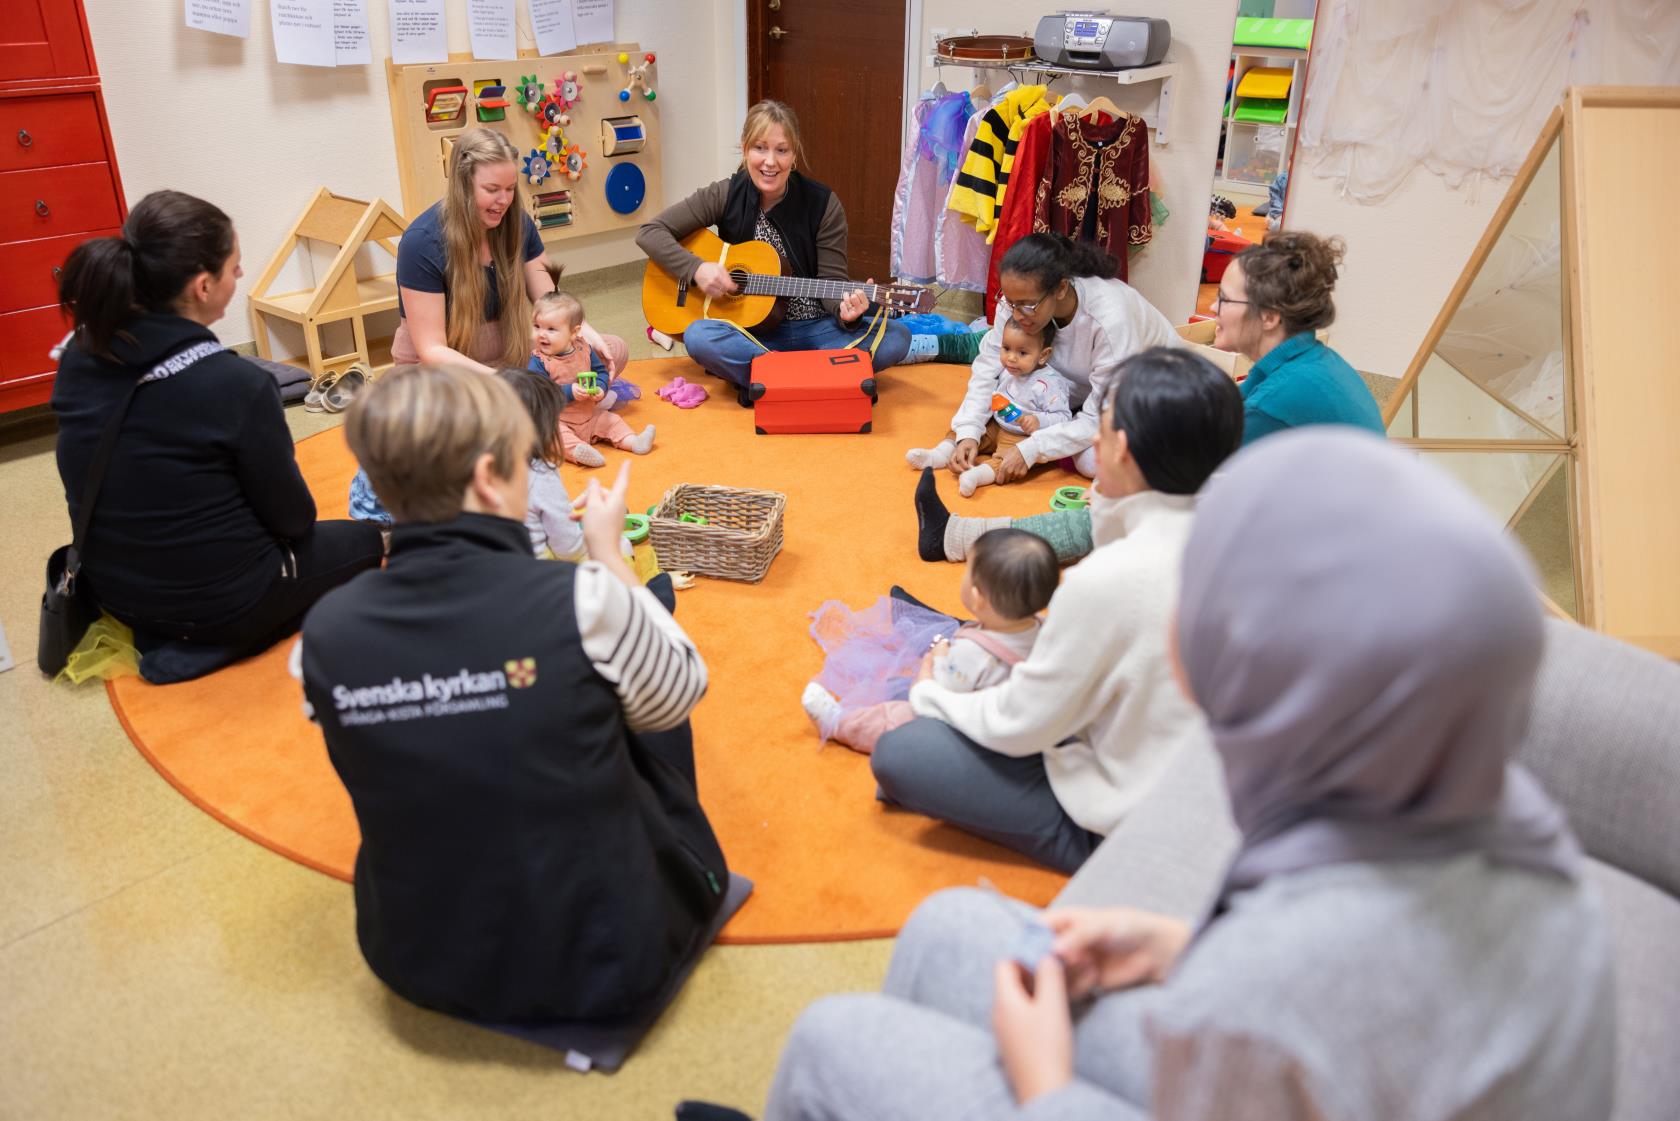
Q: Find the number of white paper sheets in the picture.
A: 7